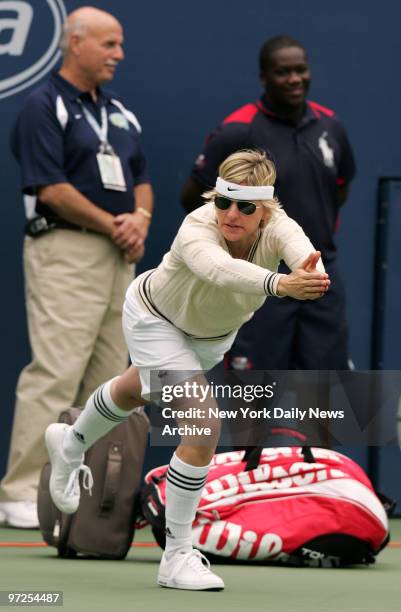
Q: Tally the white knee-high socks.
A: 2